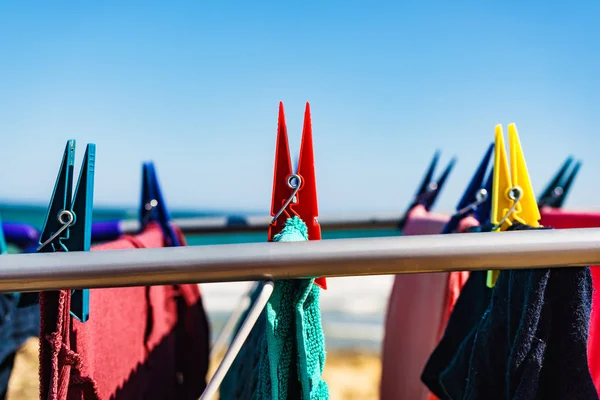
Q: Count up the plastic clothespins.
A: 7